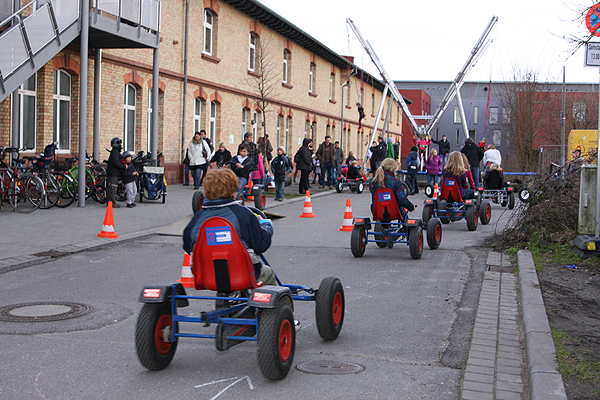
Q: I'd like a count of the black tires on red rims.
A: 14